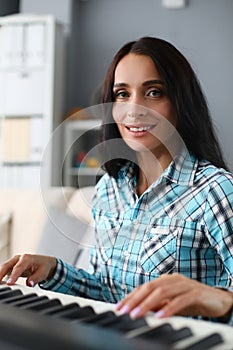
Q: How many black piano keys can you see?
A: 13